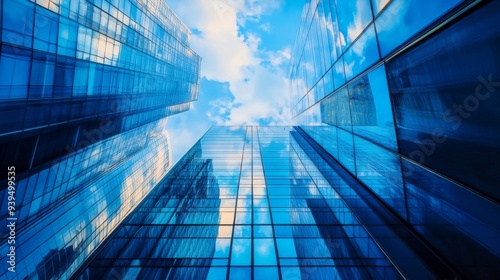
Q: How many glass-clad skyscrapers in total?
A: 4